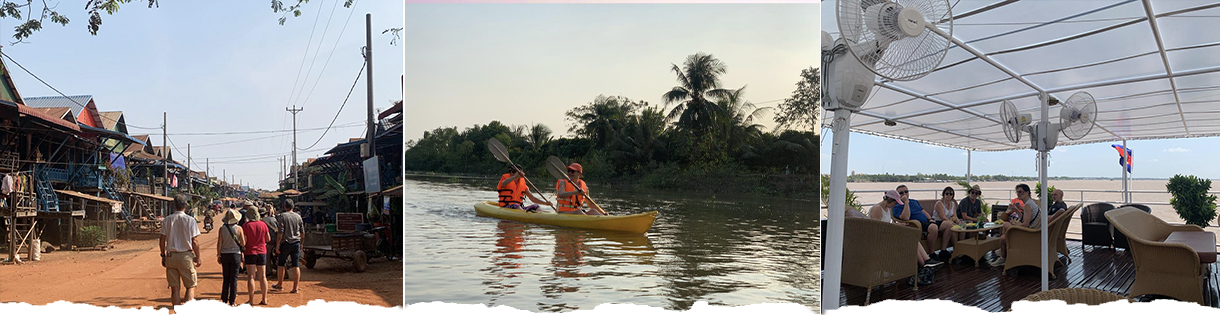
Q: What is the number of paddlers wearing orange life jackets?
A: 2